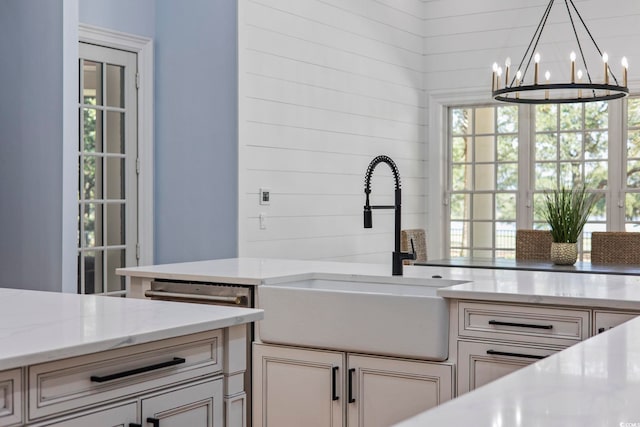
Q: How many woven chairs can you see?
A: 3